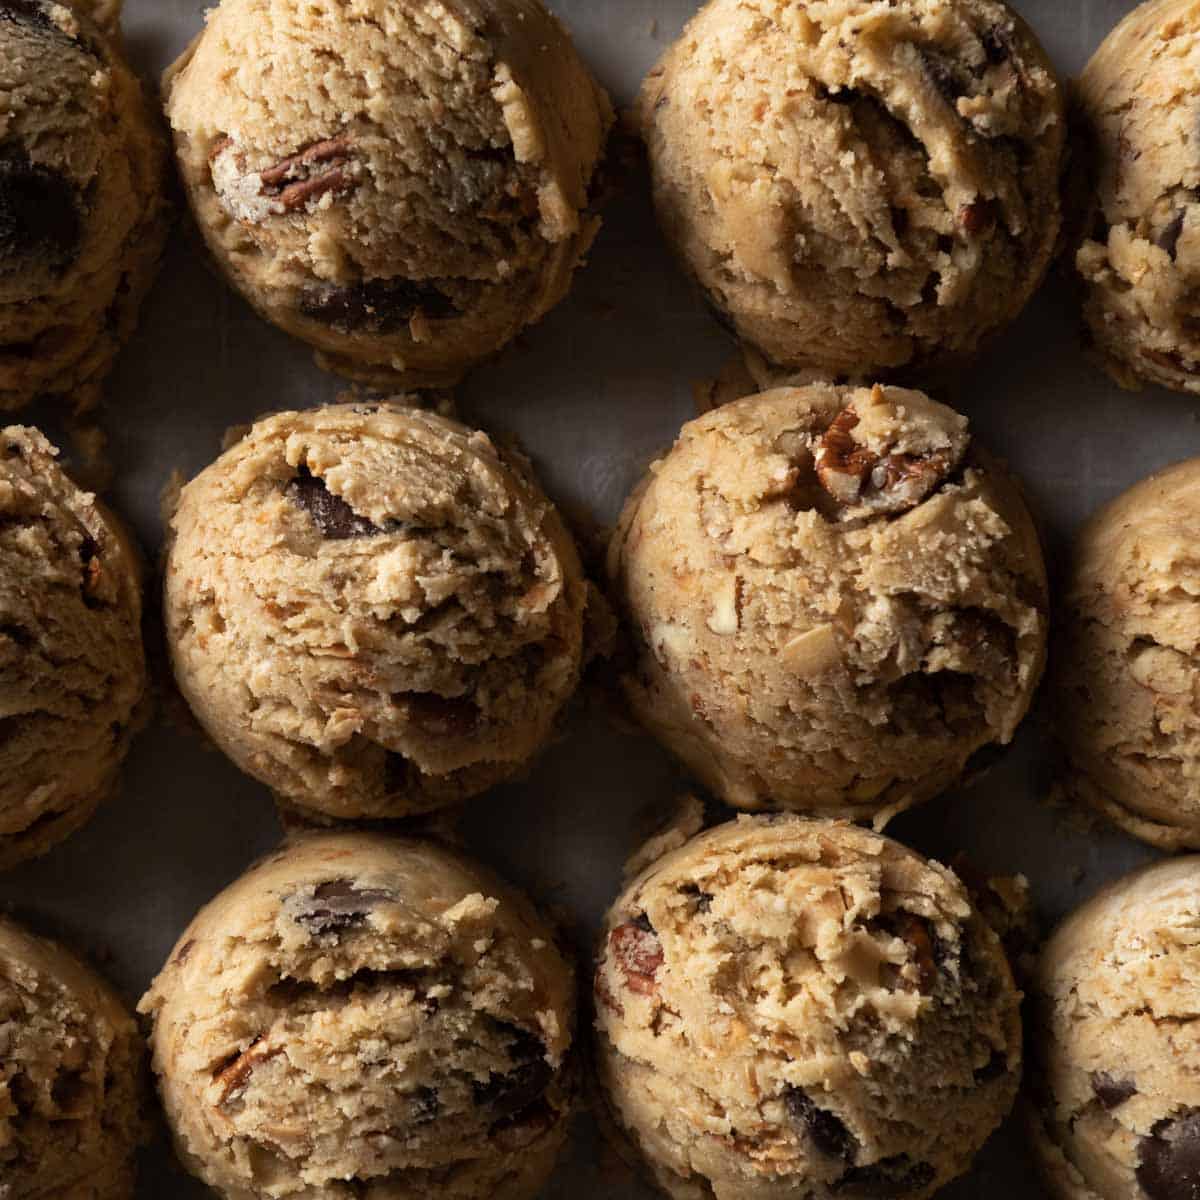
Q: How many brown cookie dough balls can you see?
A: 12